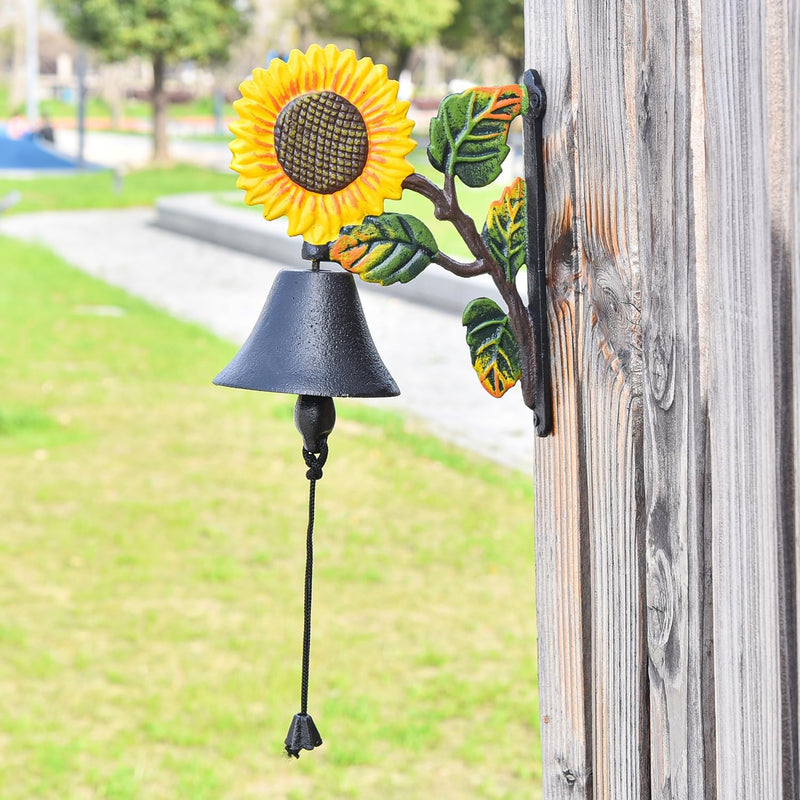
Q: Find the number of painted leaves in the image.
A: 4